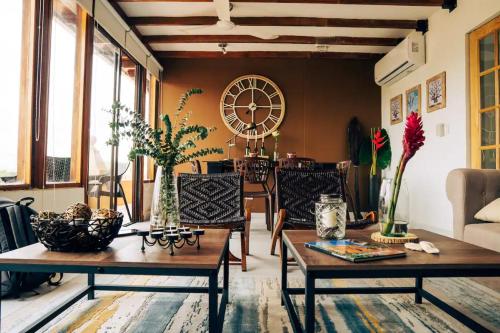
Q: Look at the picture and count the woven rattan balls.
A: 3